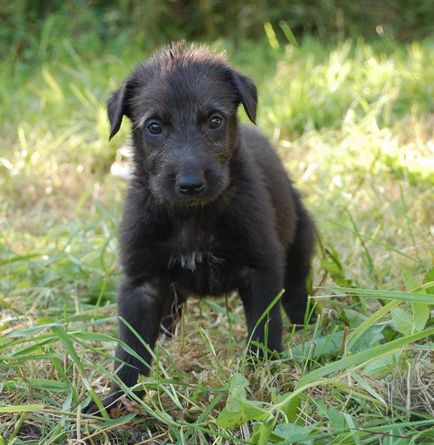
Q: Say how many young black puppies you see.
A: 1